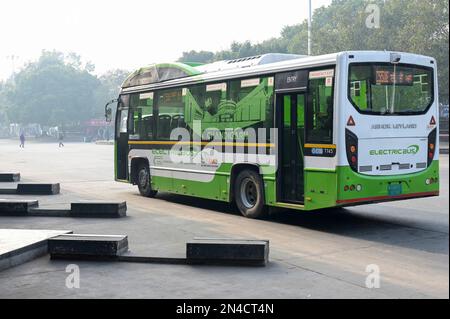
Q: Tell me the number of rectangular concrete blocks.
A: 6